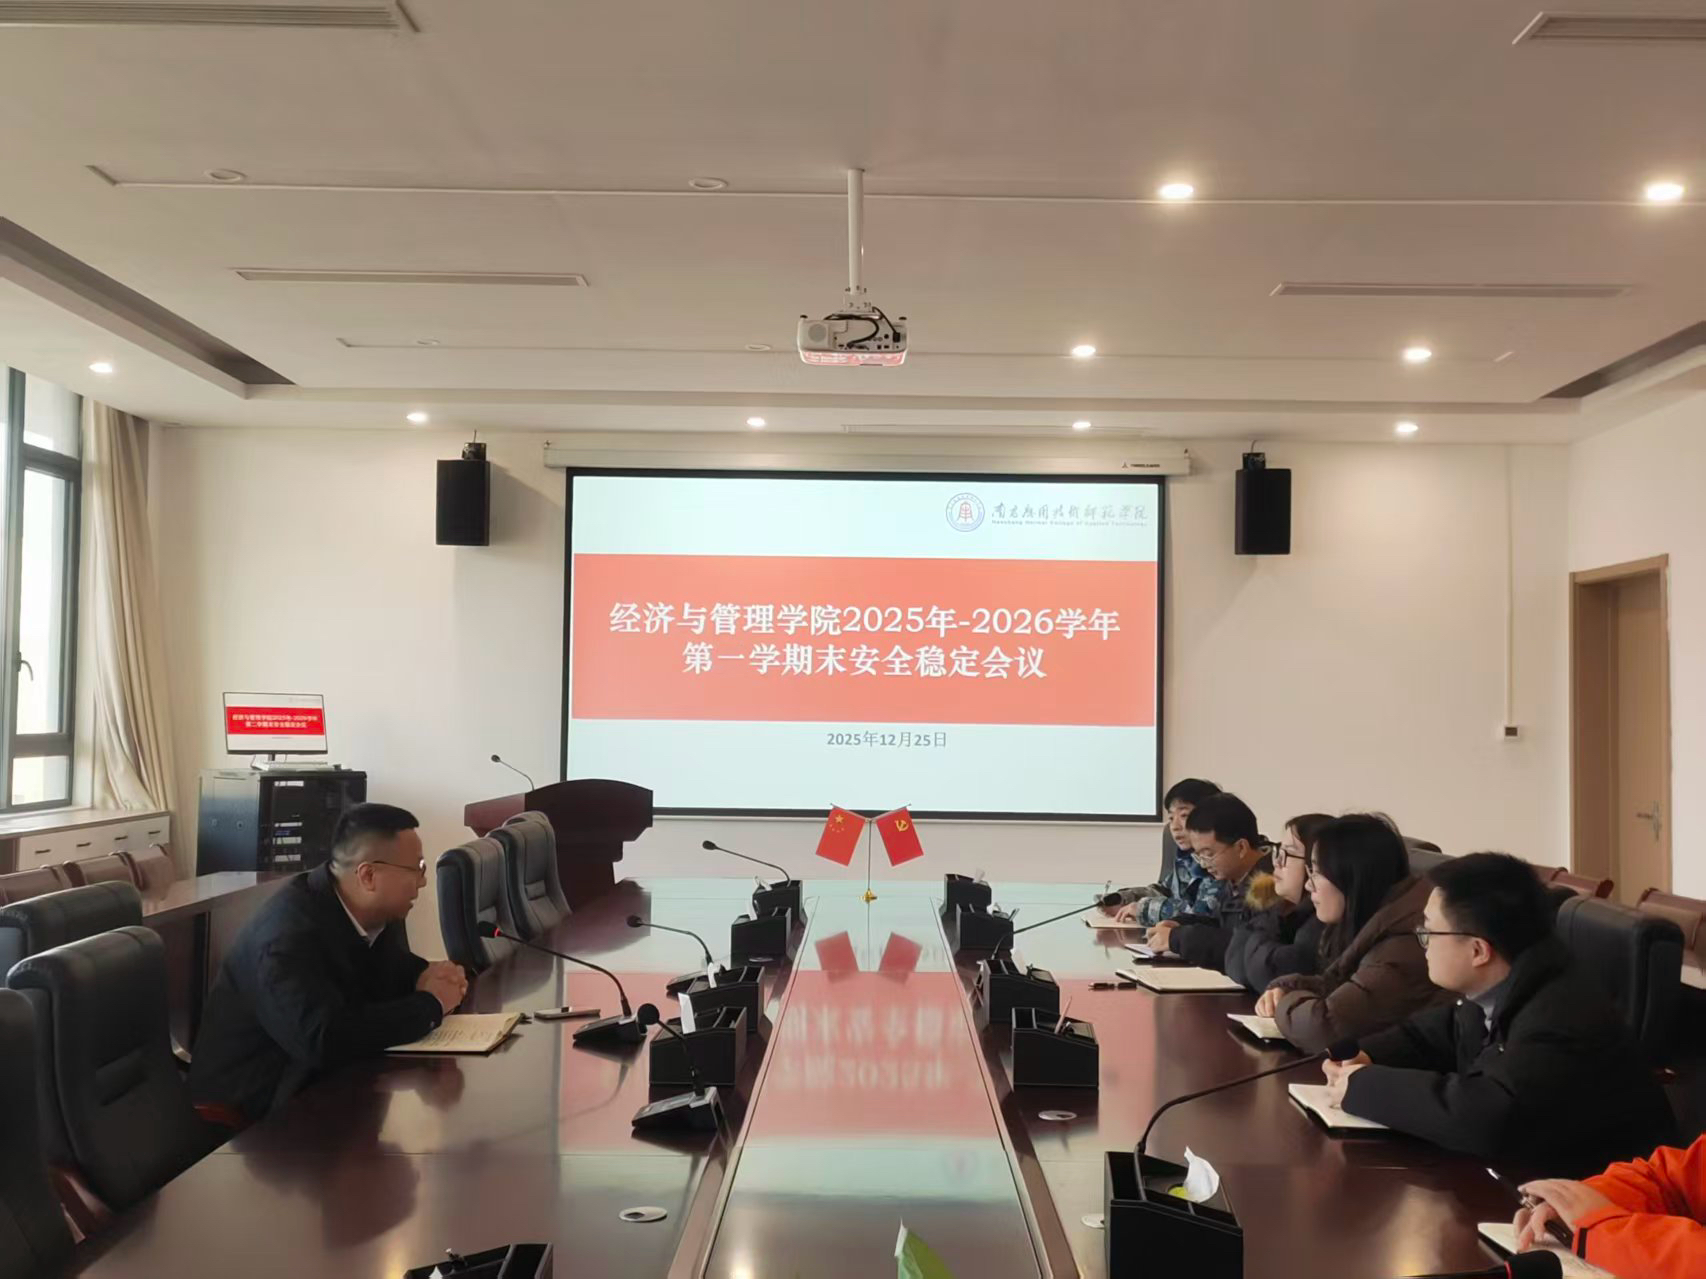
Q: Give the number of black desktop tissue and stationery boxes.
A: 10